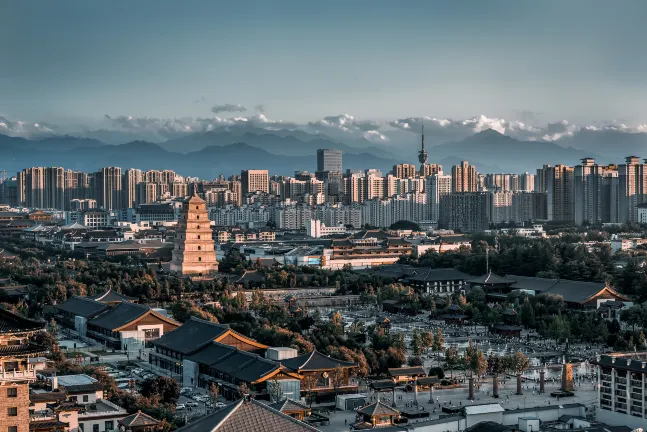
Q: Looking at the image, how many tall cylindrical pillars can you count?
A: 4